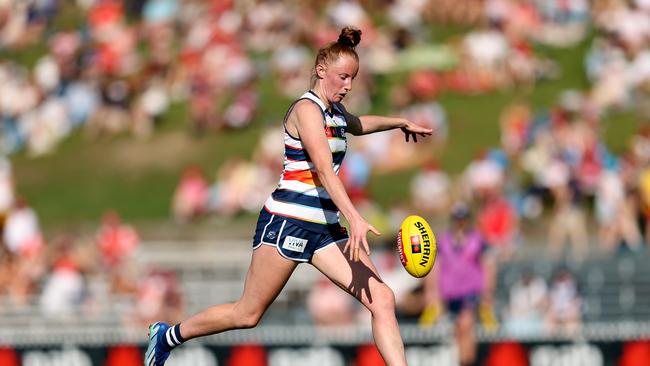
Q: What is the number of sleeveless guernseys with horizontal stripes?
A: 1